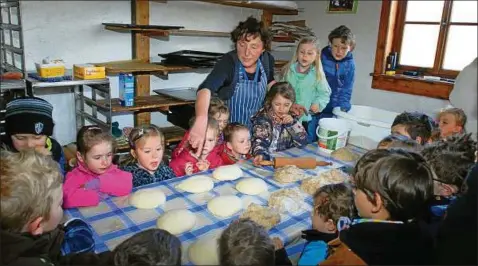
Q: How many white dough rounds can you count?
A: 7